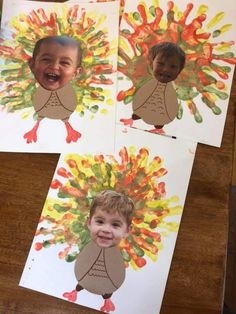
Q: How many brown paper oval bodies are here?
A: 3